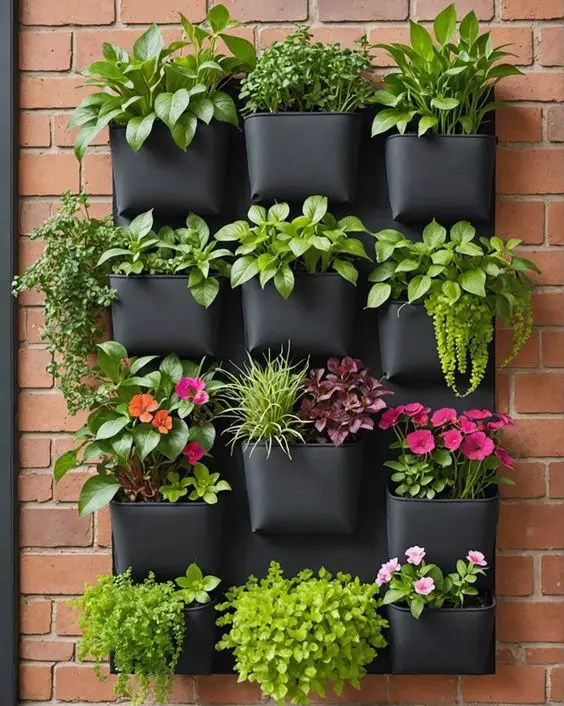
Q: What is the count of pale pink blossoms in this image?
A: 5